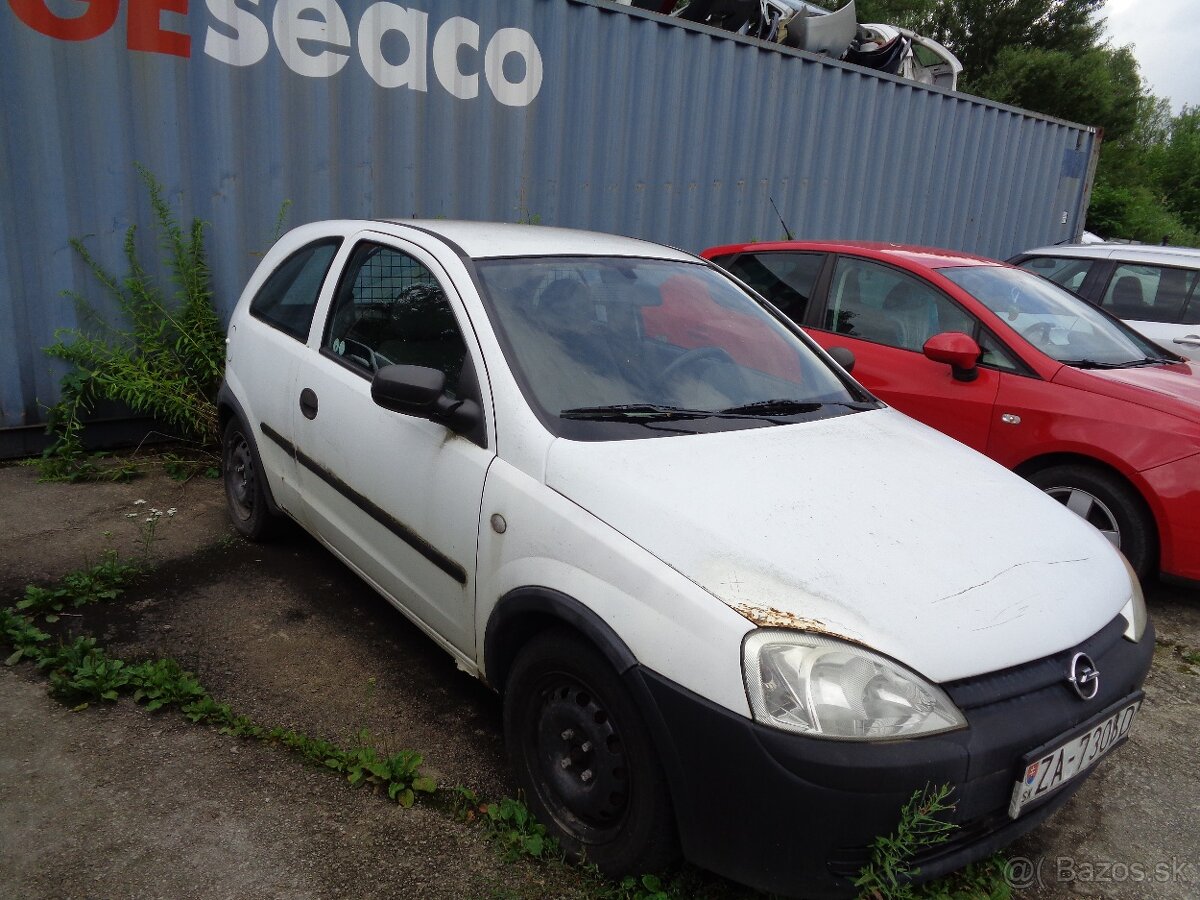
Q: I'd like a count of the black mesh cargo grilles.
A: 1